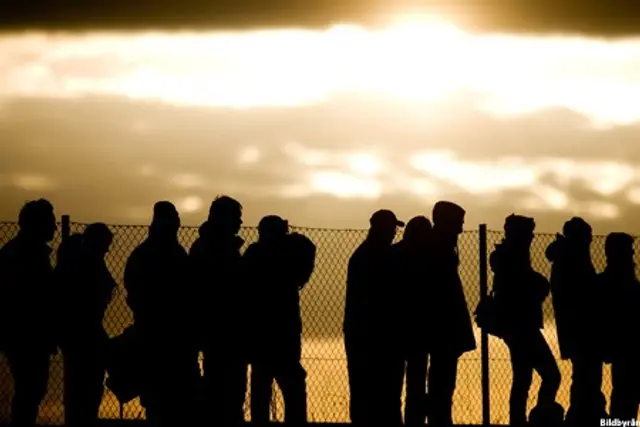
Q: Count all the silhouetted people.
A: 11